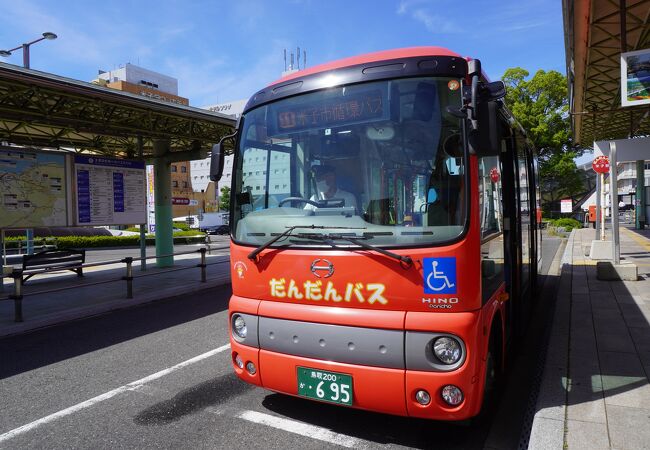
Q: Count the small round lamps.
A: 4